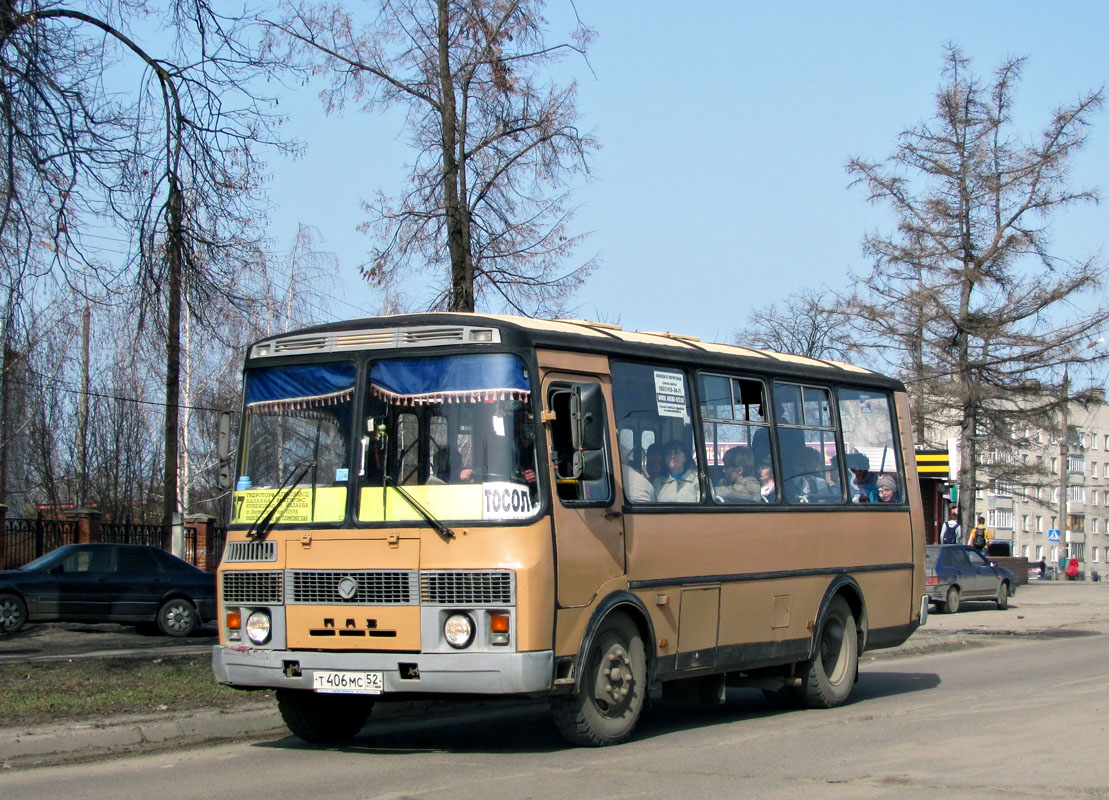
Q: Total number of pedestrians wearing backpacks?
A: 2